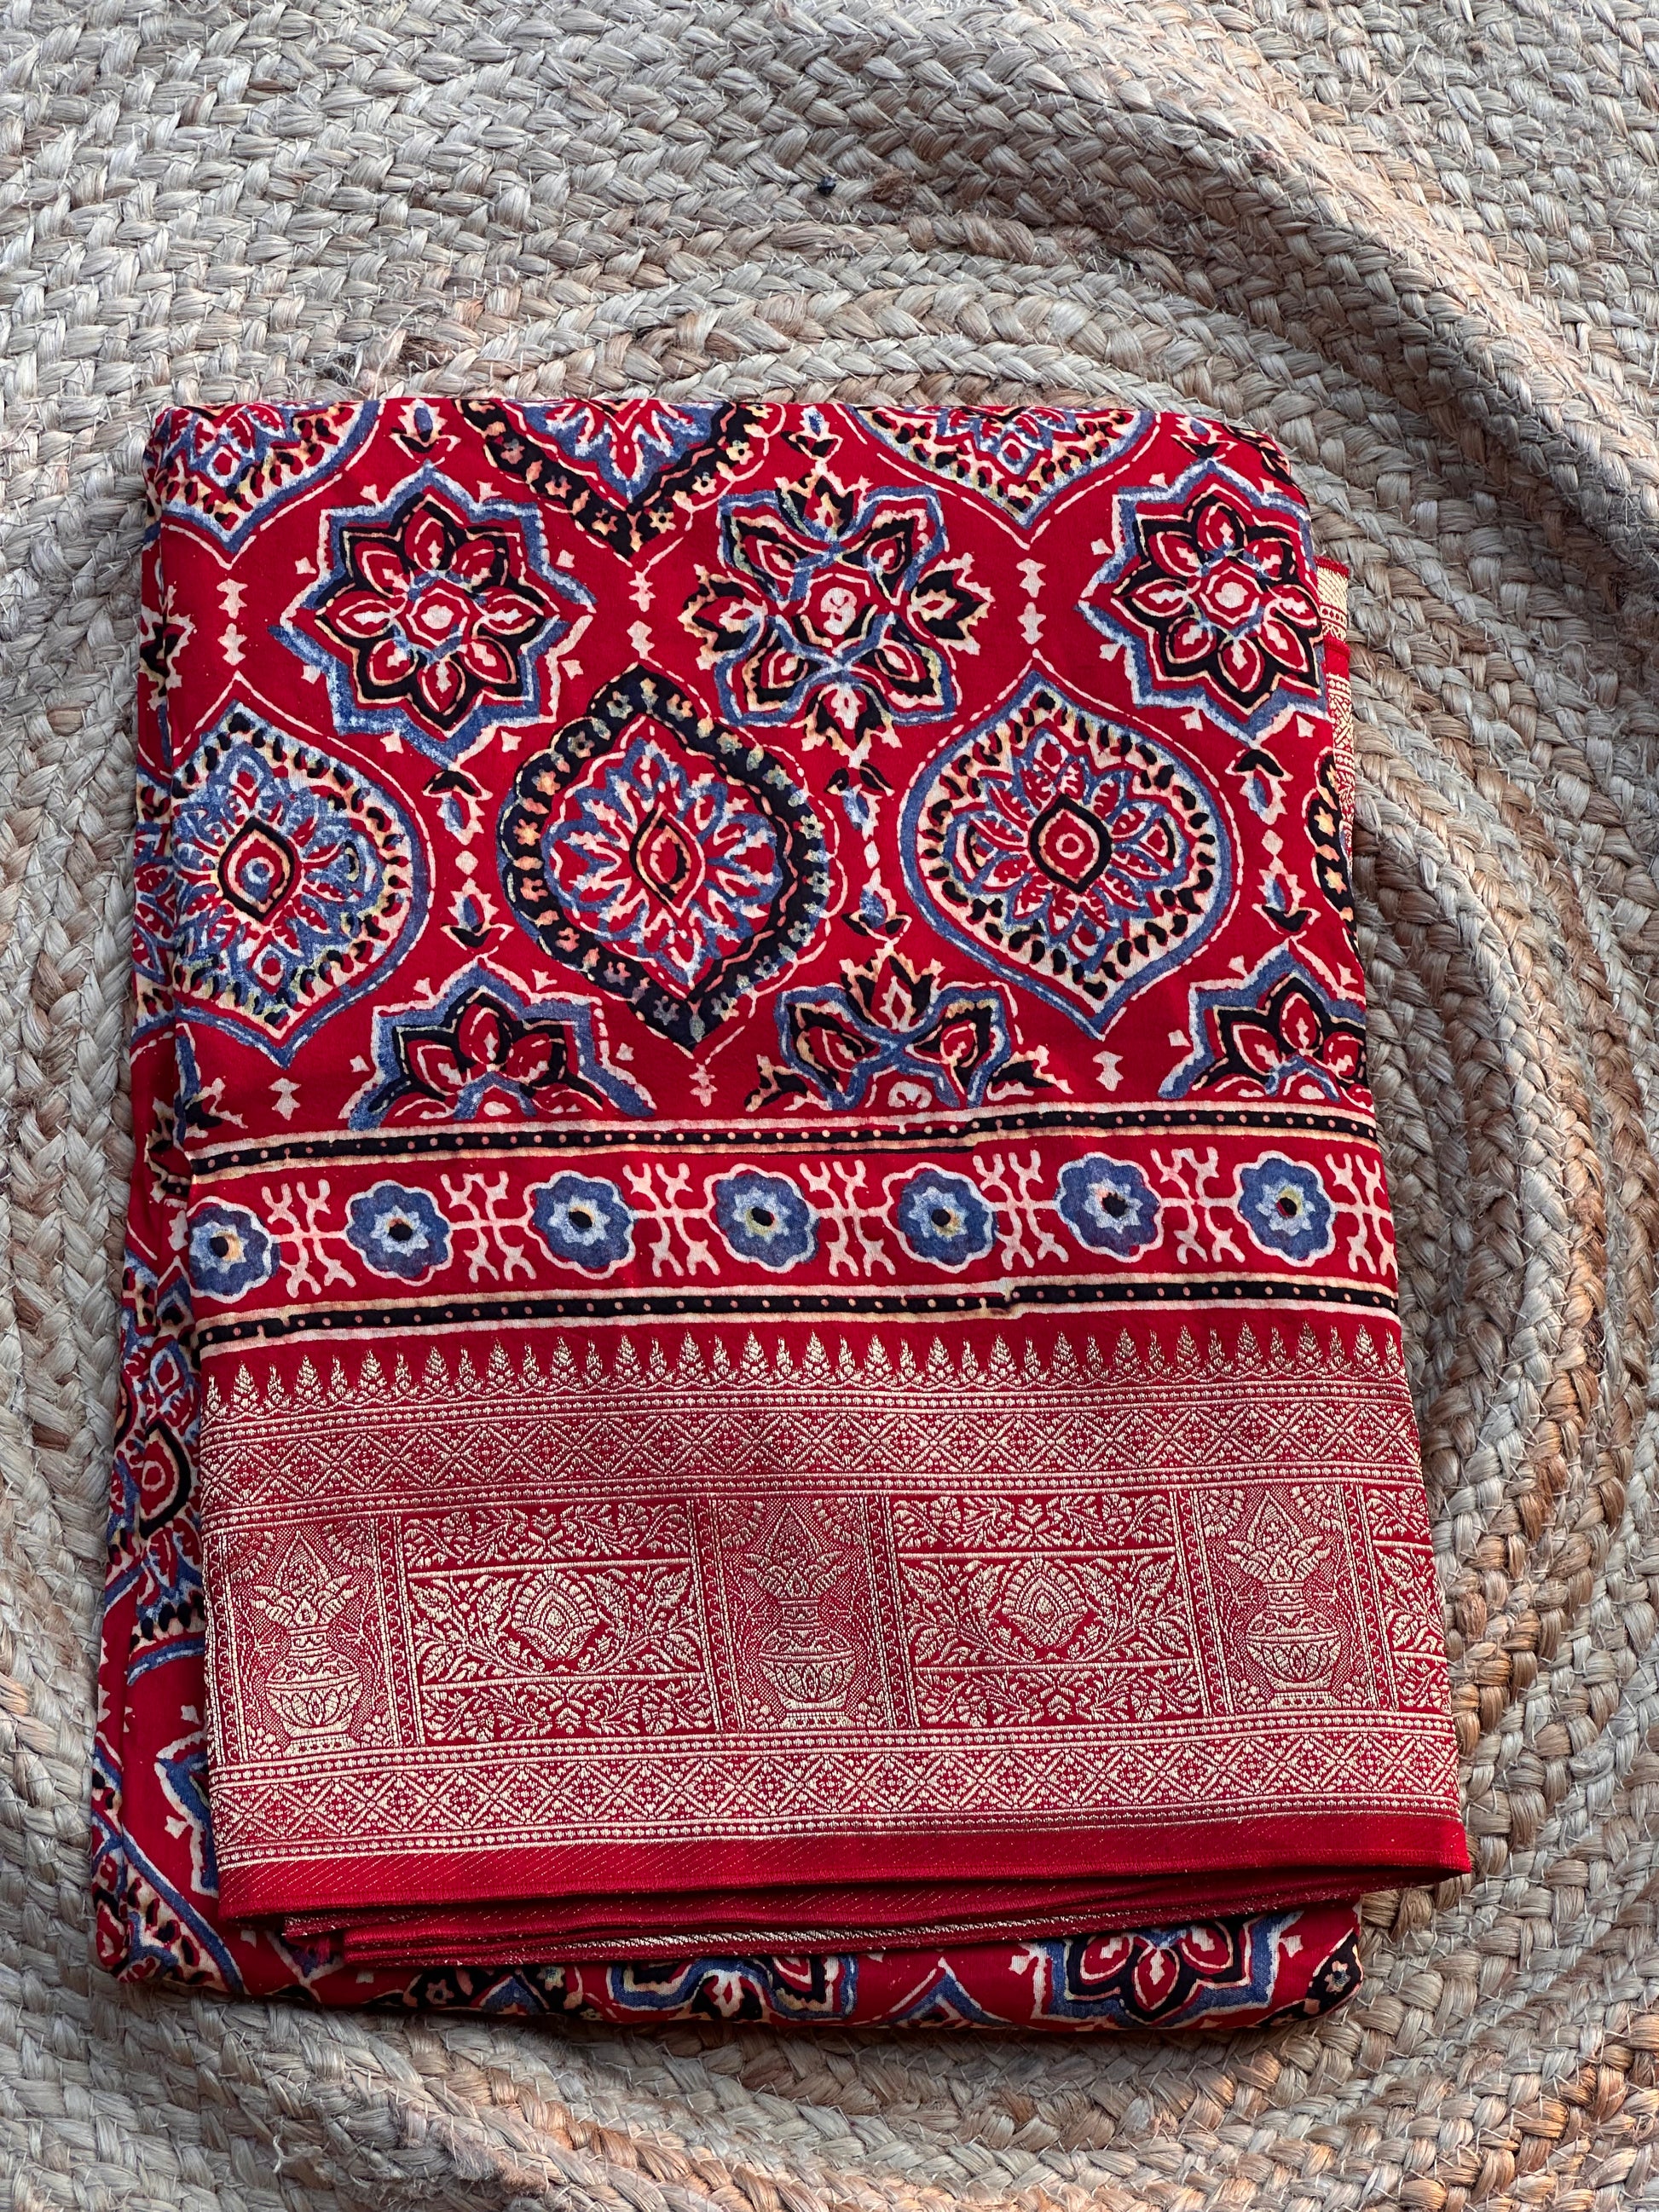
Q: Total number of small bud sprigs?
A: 9